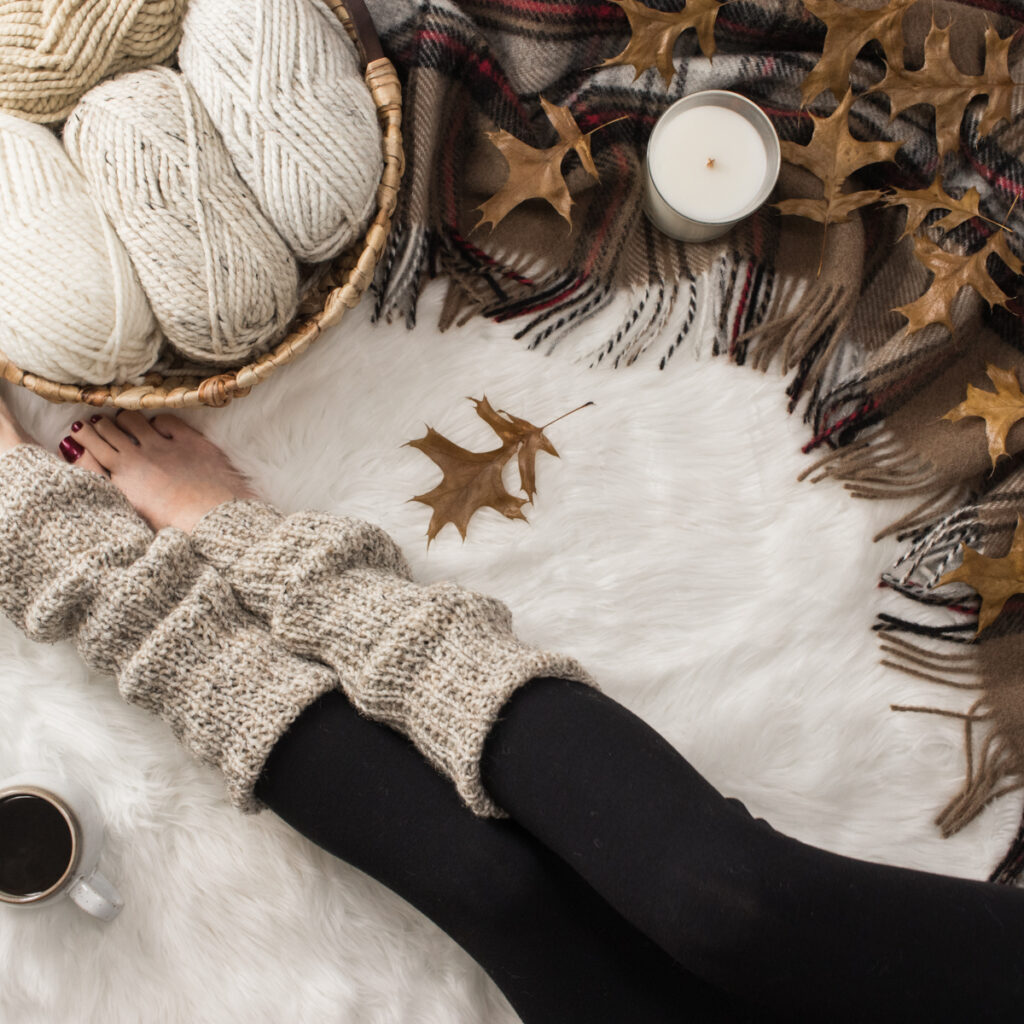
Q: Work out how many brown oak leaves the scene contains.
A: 10